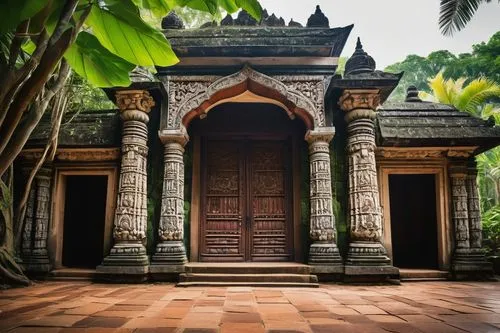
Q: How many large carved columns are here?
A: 4